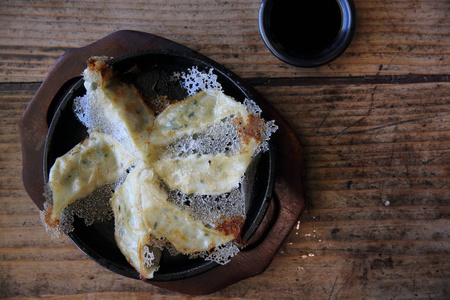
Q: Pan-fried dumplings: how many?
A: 6